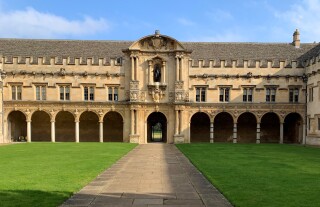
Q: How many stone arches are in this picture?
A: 11